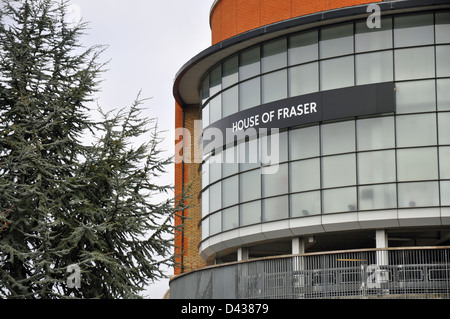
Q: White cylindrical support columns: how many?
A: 3